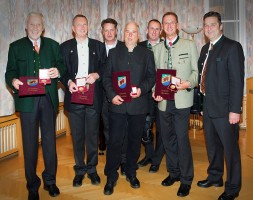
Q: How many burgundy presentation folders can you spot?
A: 4